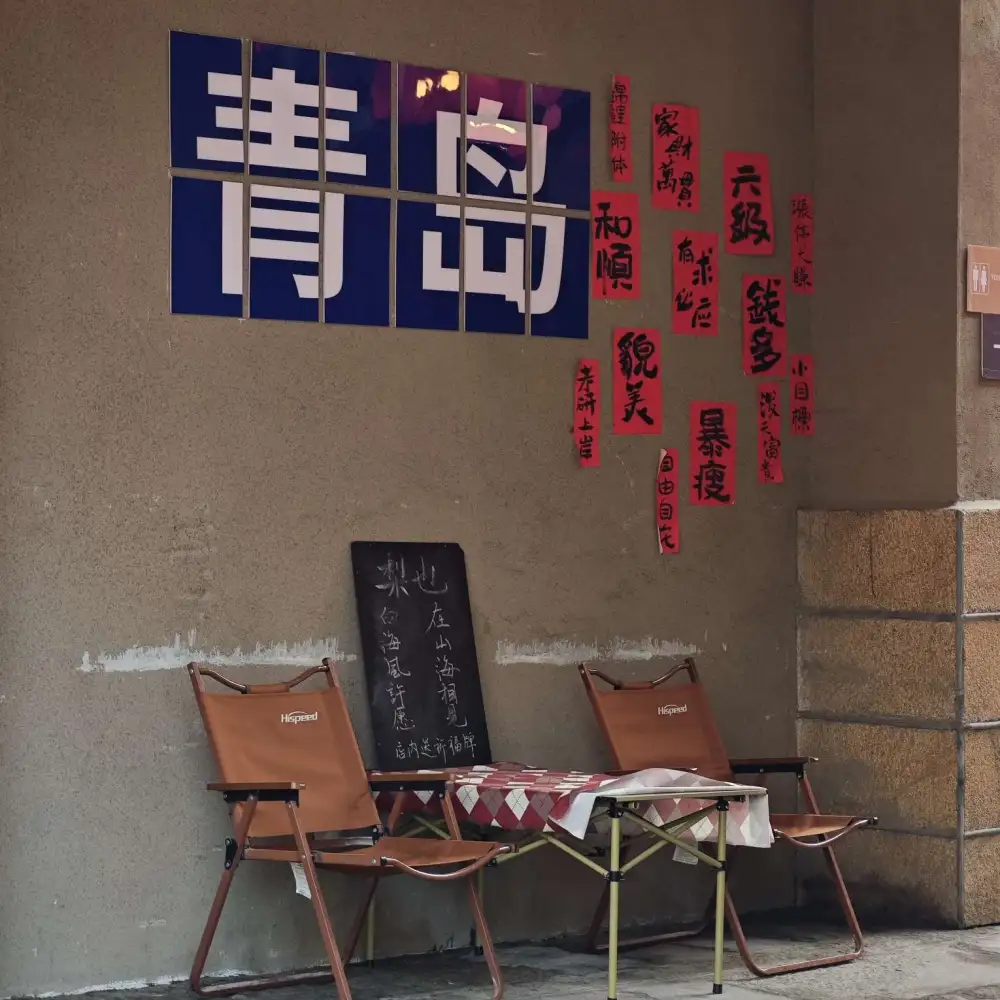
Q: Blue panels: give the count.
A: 12